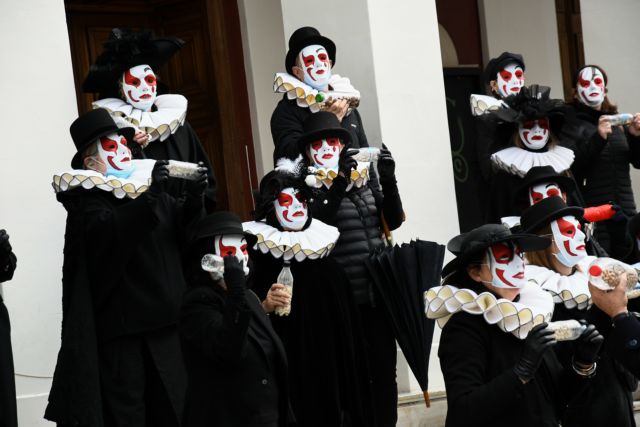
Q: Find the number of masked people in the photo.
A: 12